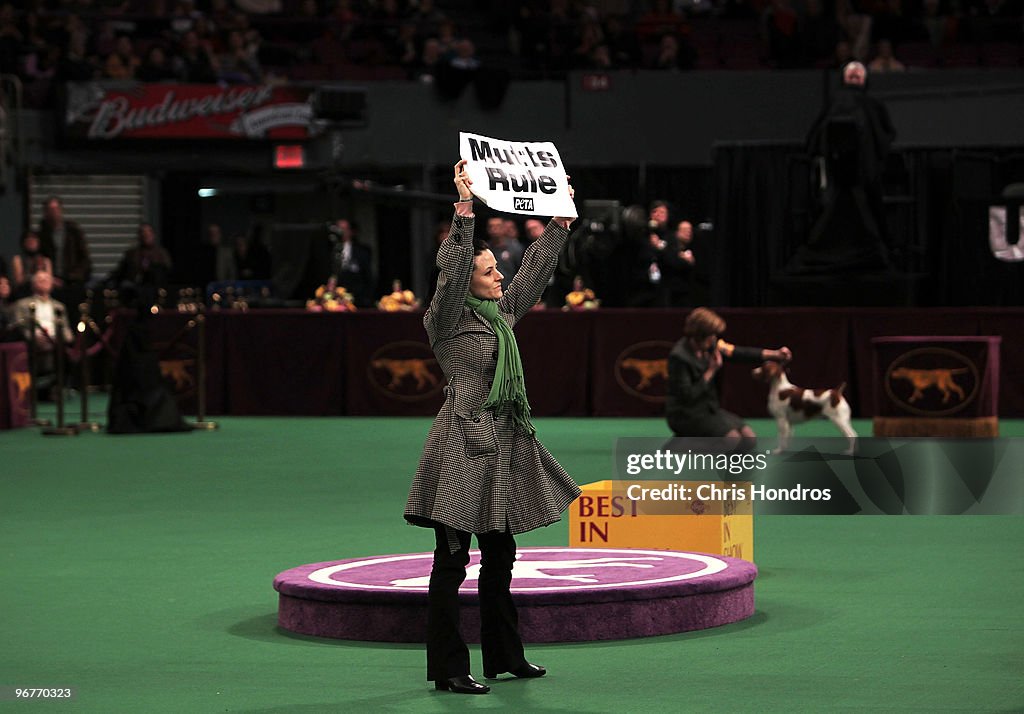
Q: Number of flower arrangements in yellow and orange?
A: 3